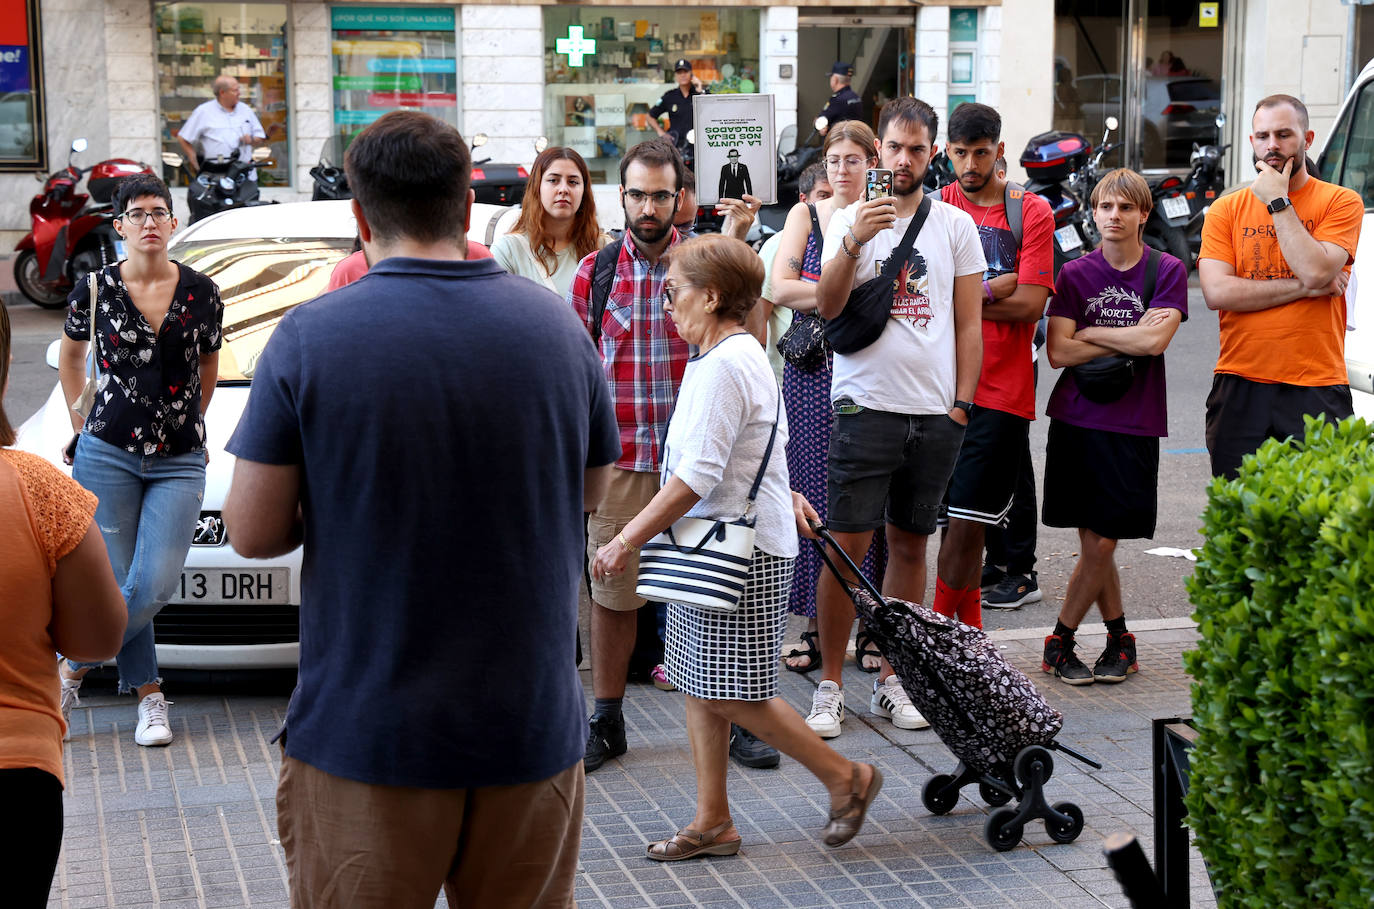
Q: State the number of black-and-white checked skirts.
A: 1